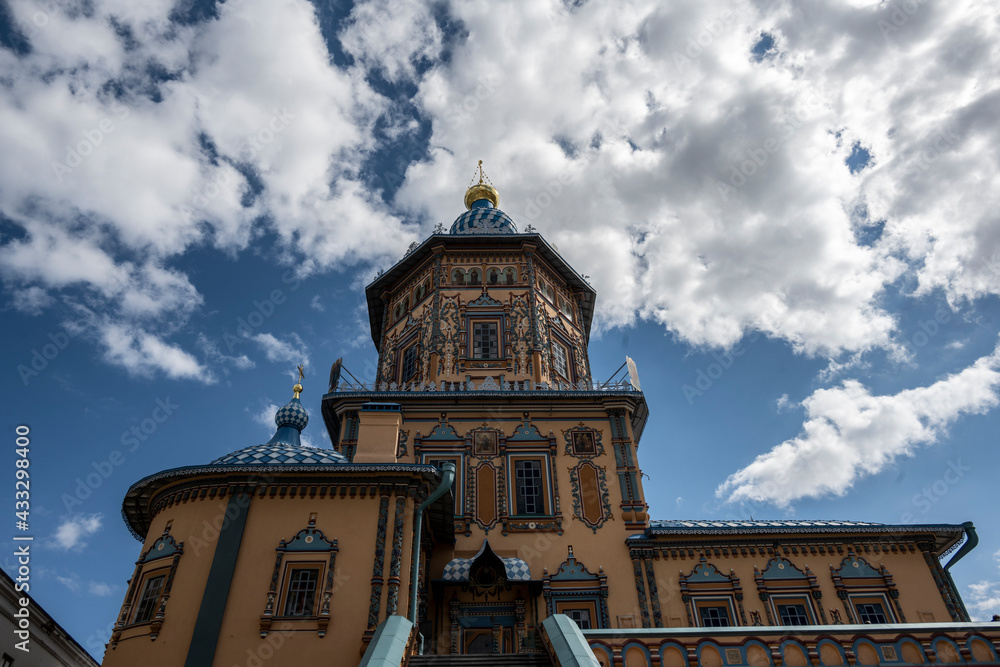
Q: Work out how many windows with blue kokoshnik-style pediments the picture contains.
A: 11